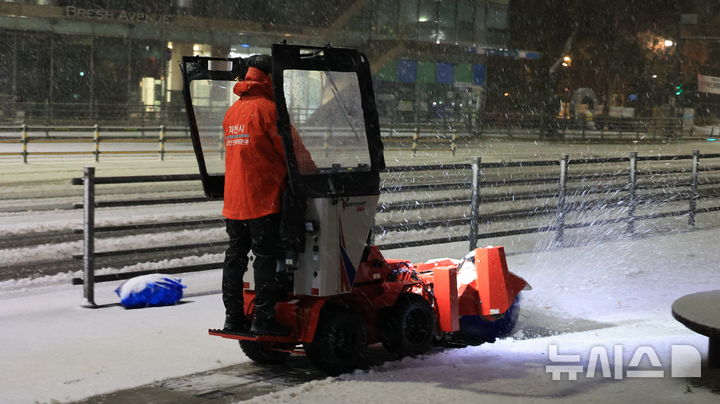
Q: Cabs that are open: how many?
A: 1